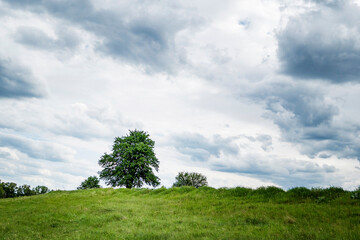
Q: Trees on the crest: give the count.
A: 3